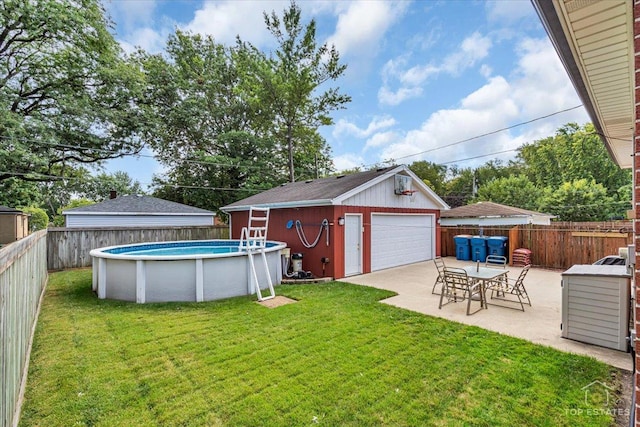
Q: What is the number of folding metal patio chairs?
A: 4